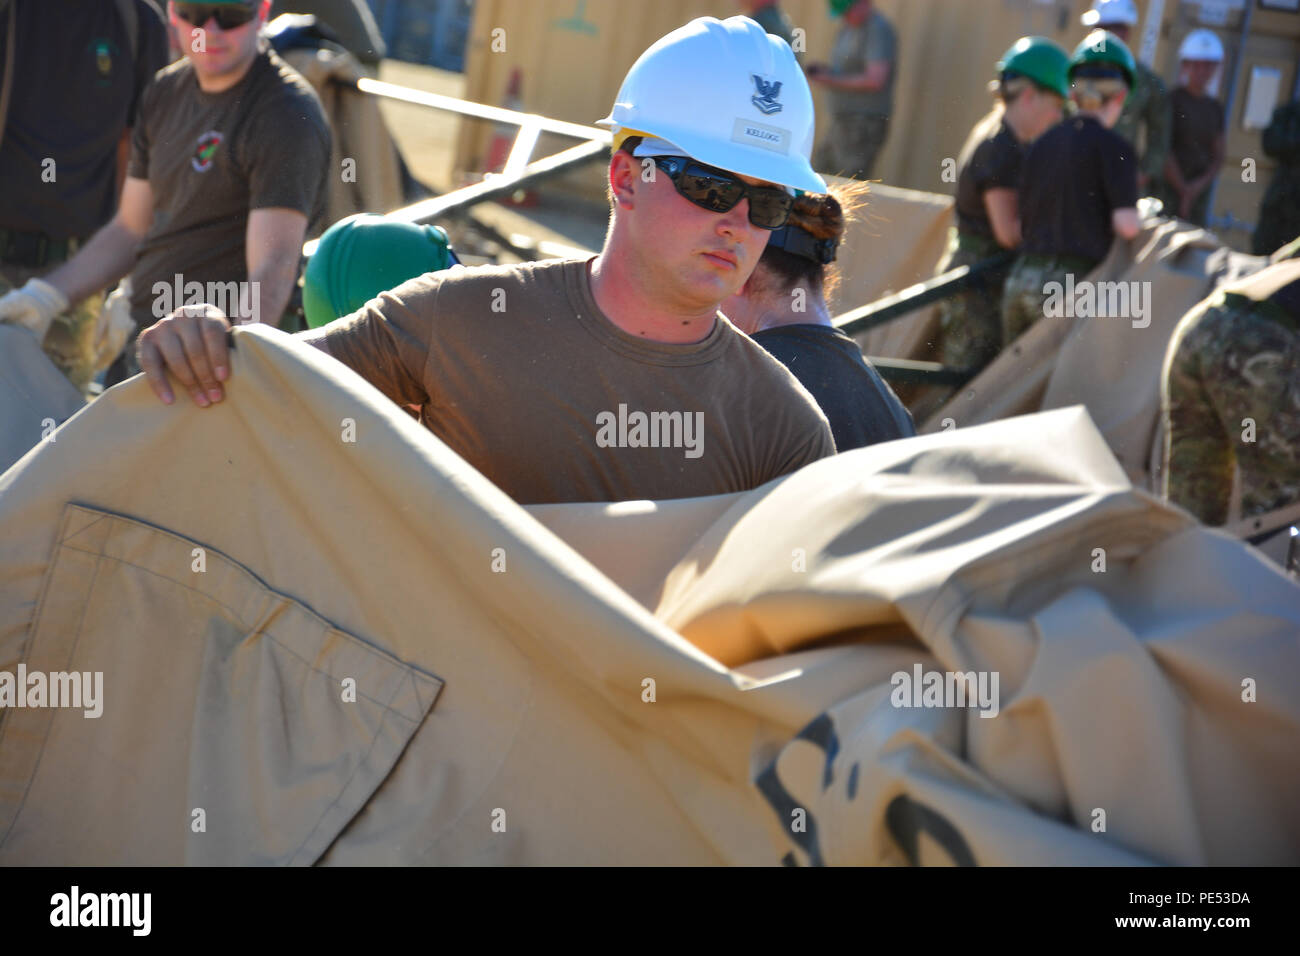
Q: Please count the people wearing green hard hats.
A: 5